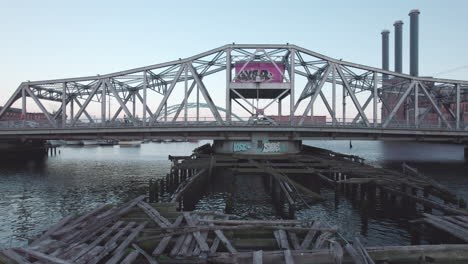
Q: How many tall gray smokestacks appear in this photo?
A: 3